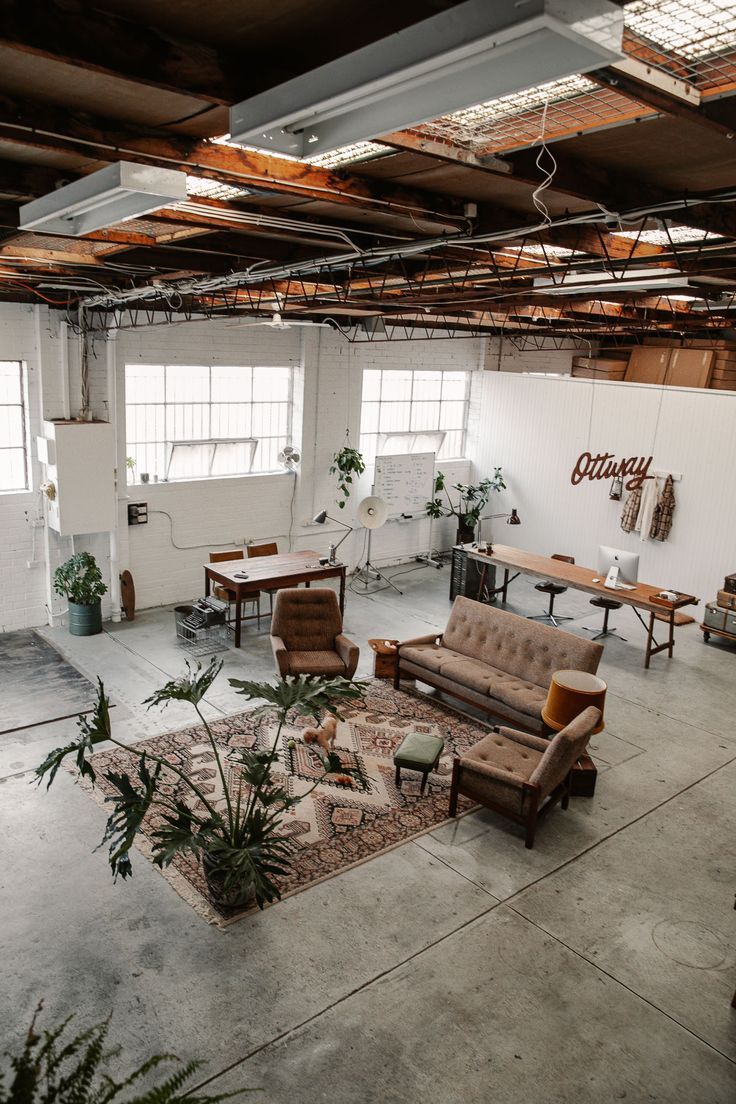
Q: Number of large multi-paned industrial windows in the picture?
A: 3